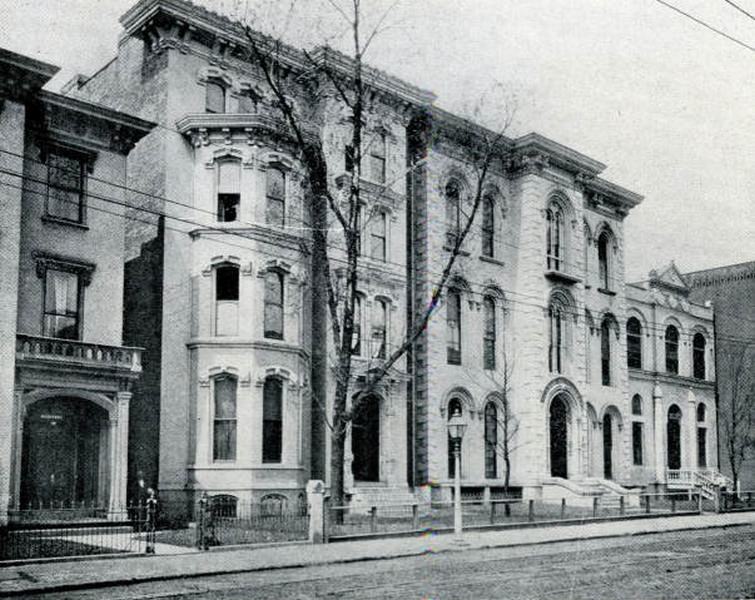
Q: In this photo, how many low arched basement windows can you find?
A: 2